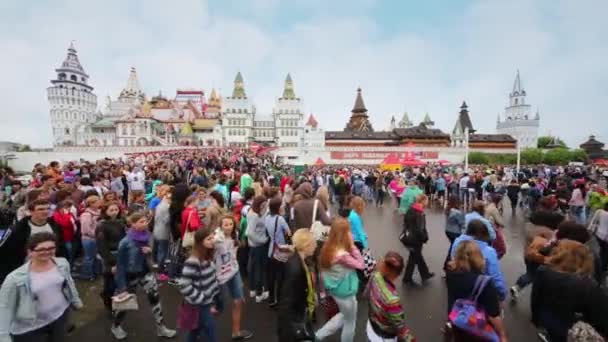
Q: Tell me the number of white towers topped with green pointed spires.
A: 2